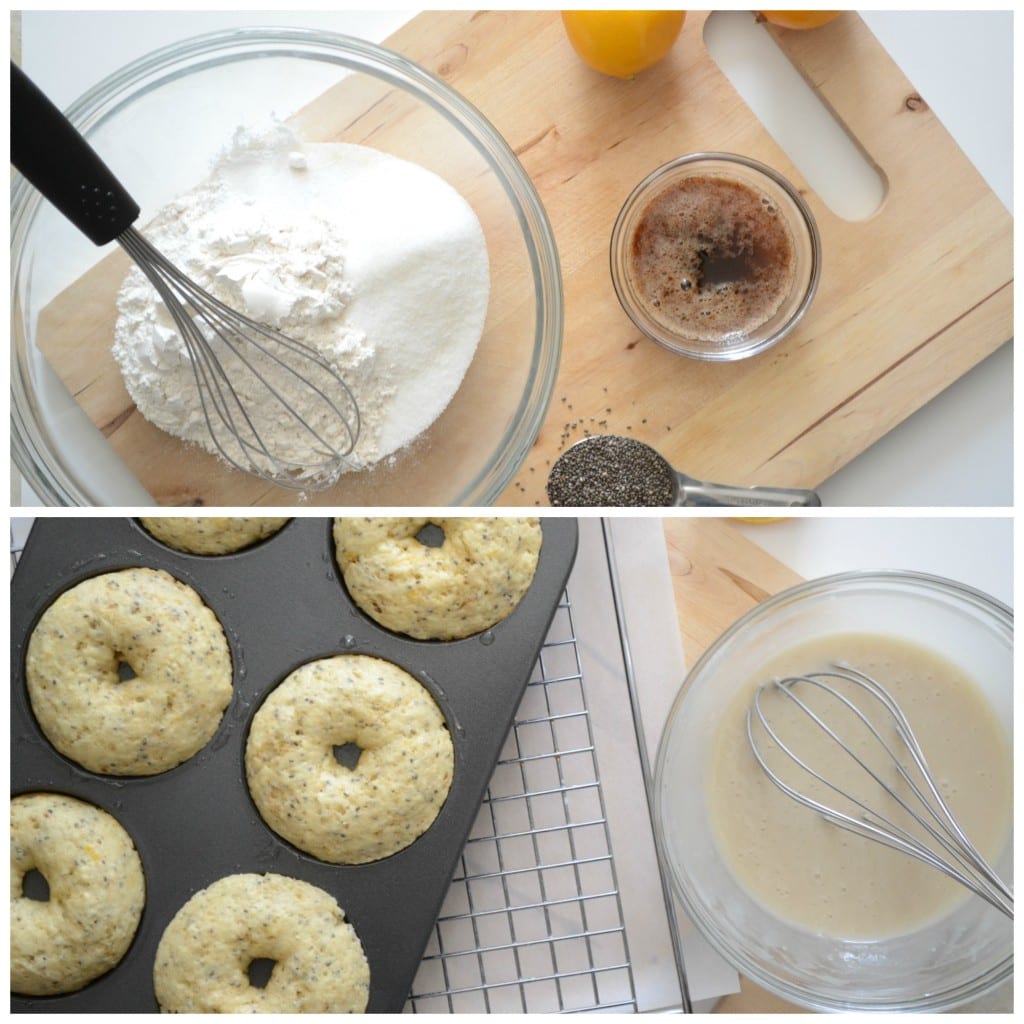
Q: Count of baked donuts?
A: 6